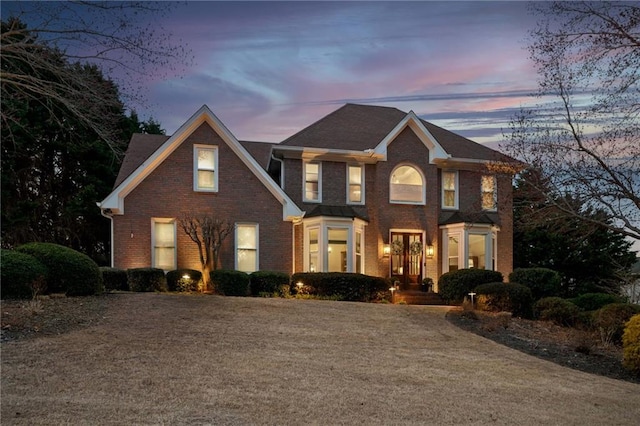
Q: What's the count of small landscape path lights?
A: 4